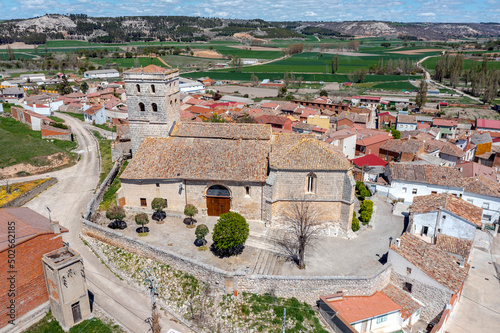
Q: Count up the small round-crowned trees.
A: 5